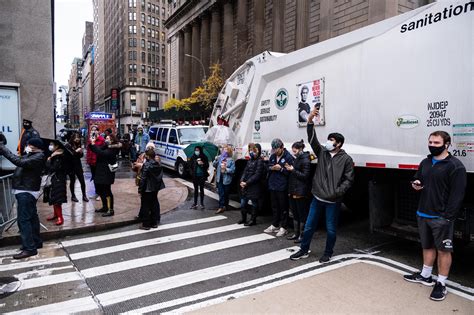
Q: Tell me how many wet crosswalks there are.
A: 1